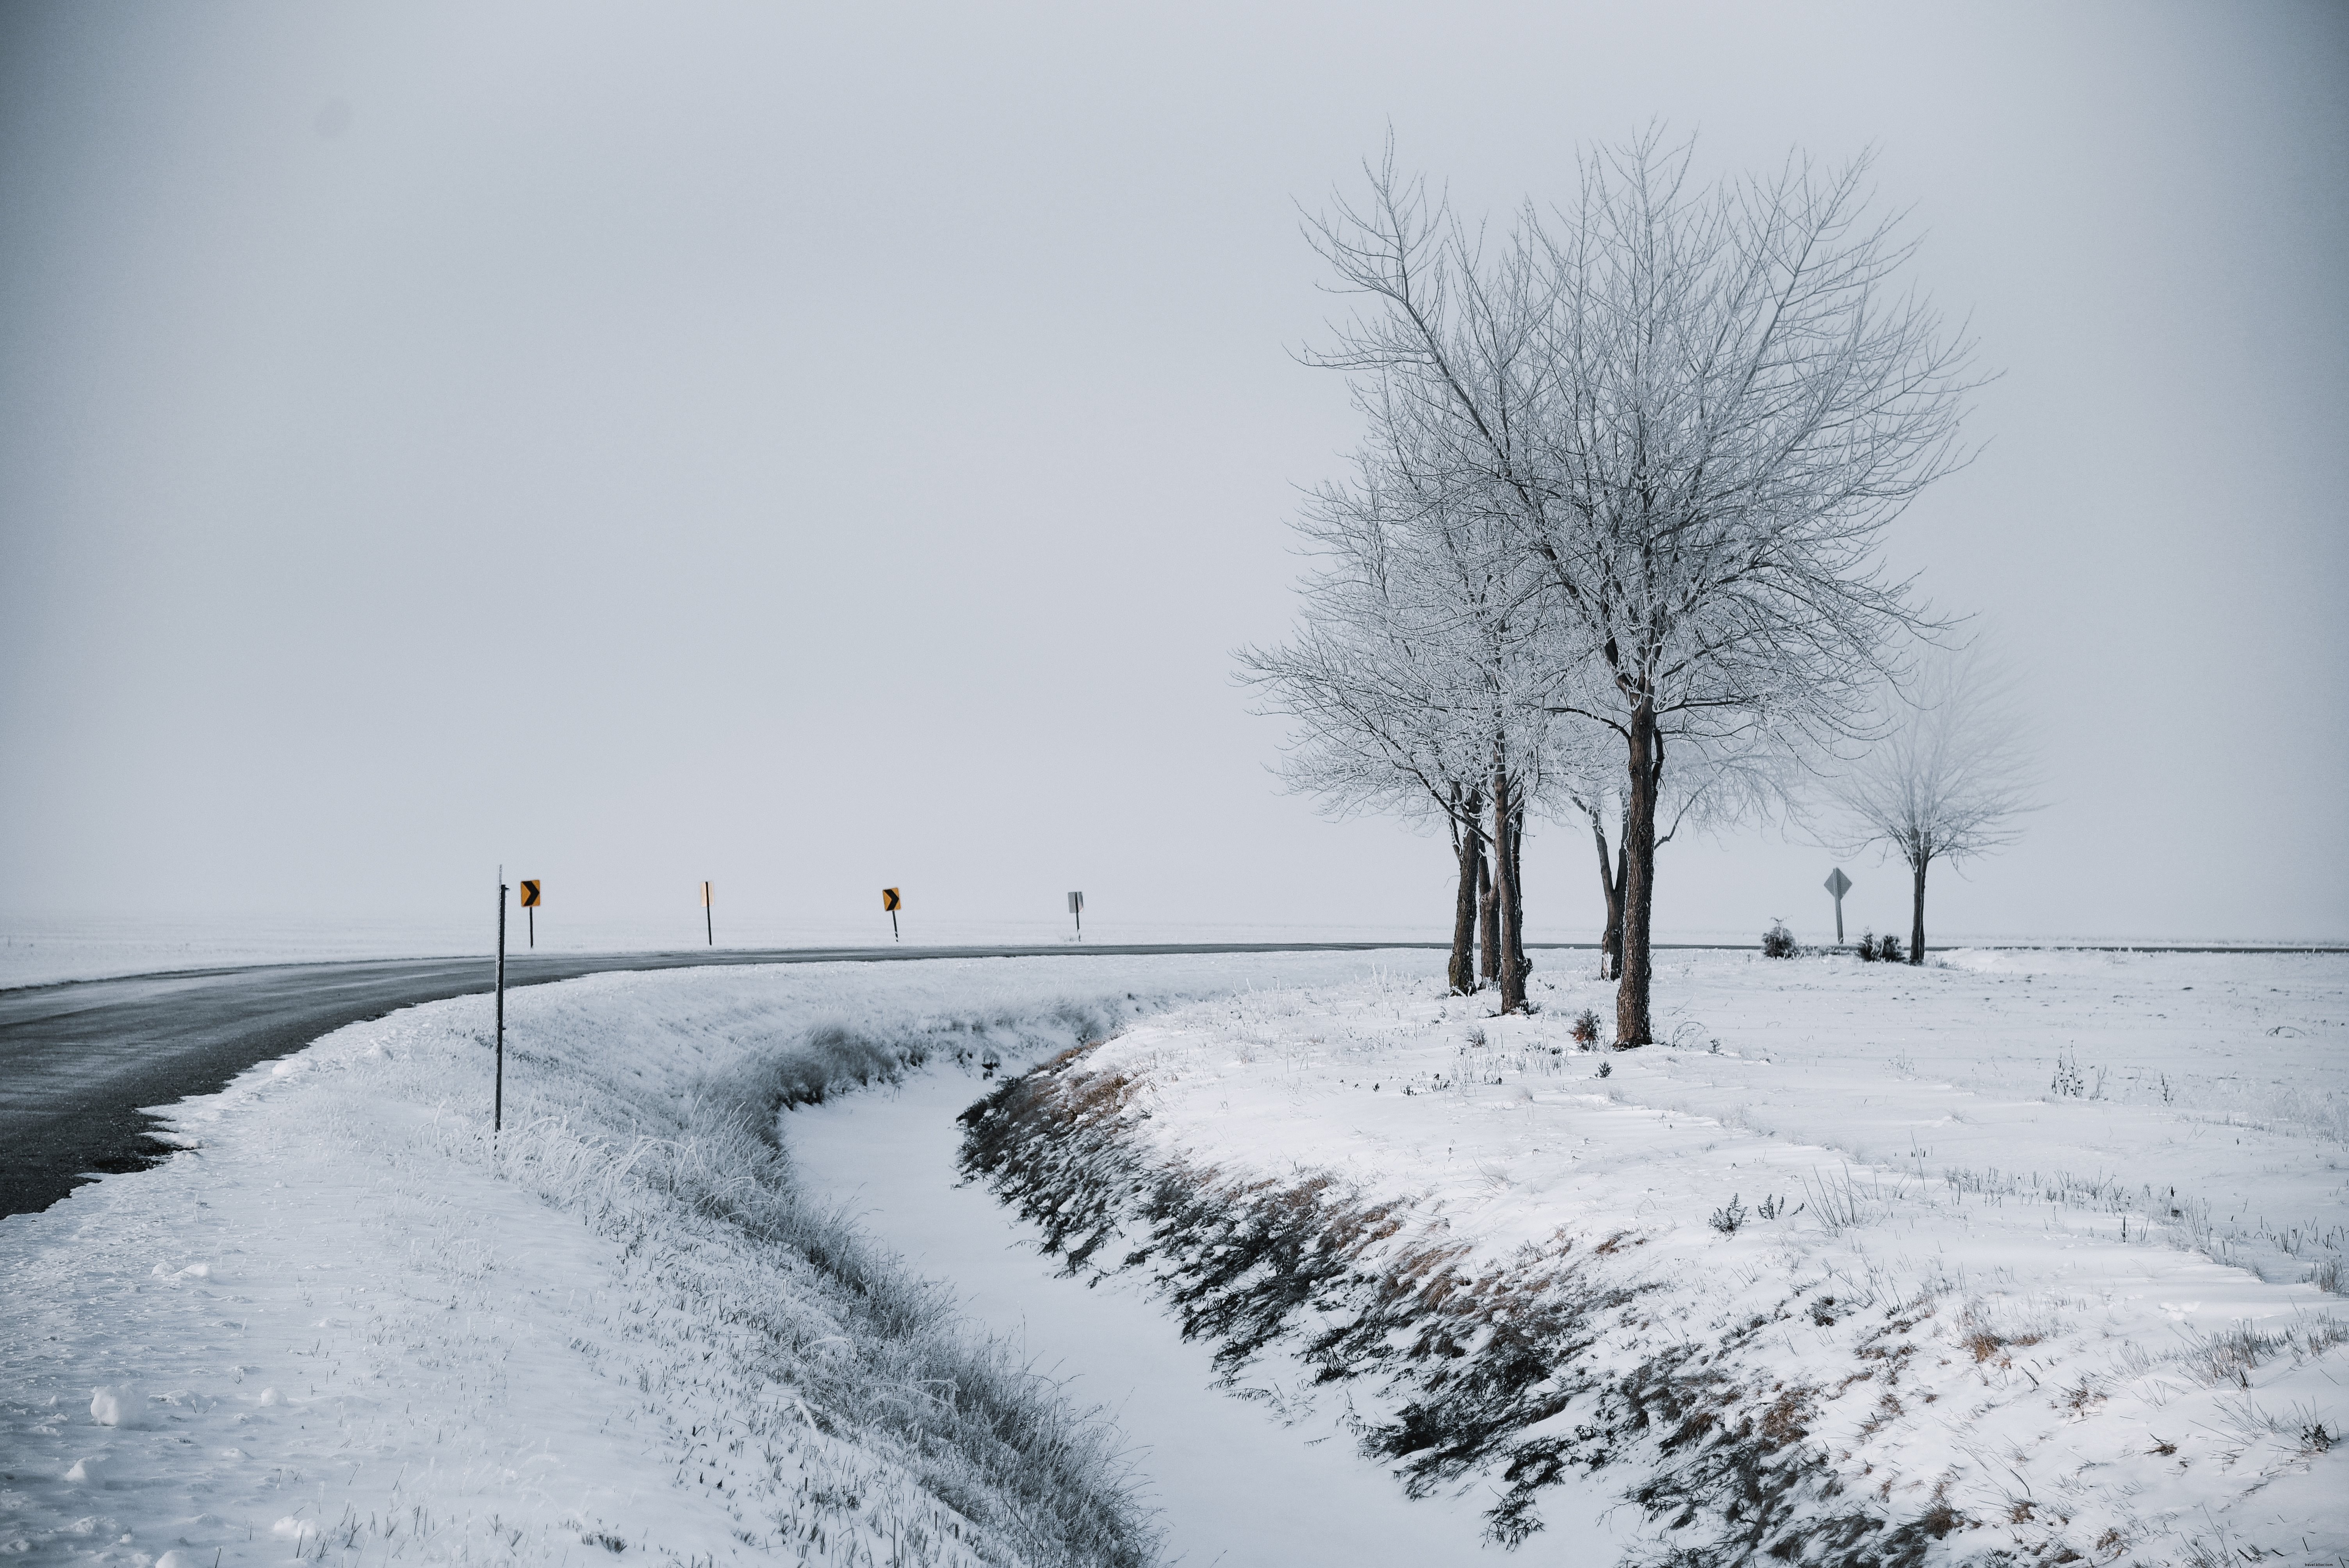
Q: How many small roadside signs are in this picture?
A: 5